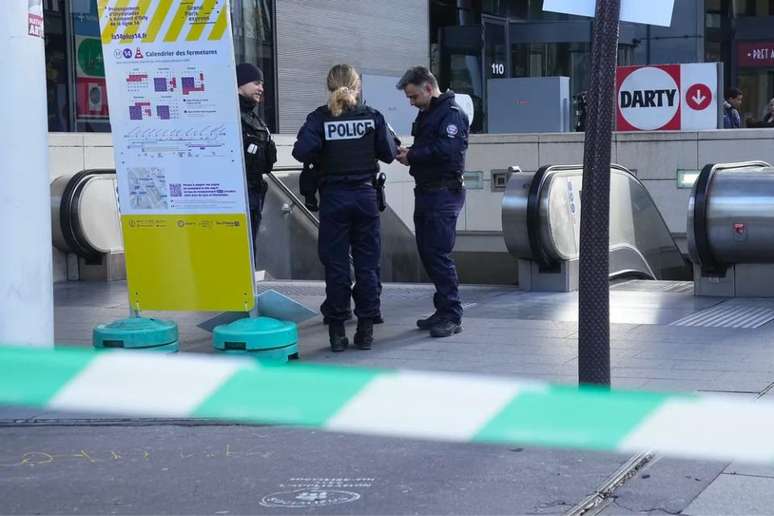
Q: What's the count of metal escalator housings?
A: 3